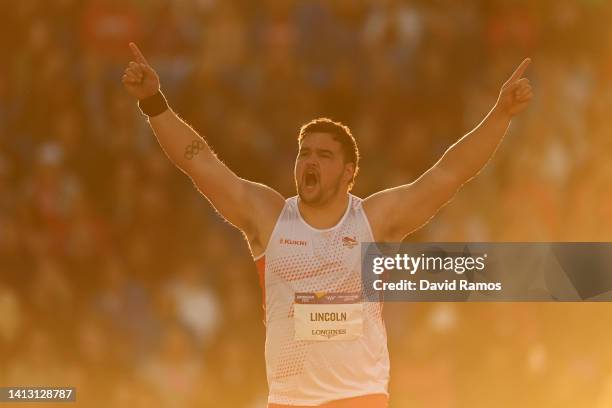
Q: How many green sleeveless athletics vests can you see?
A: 0